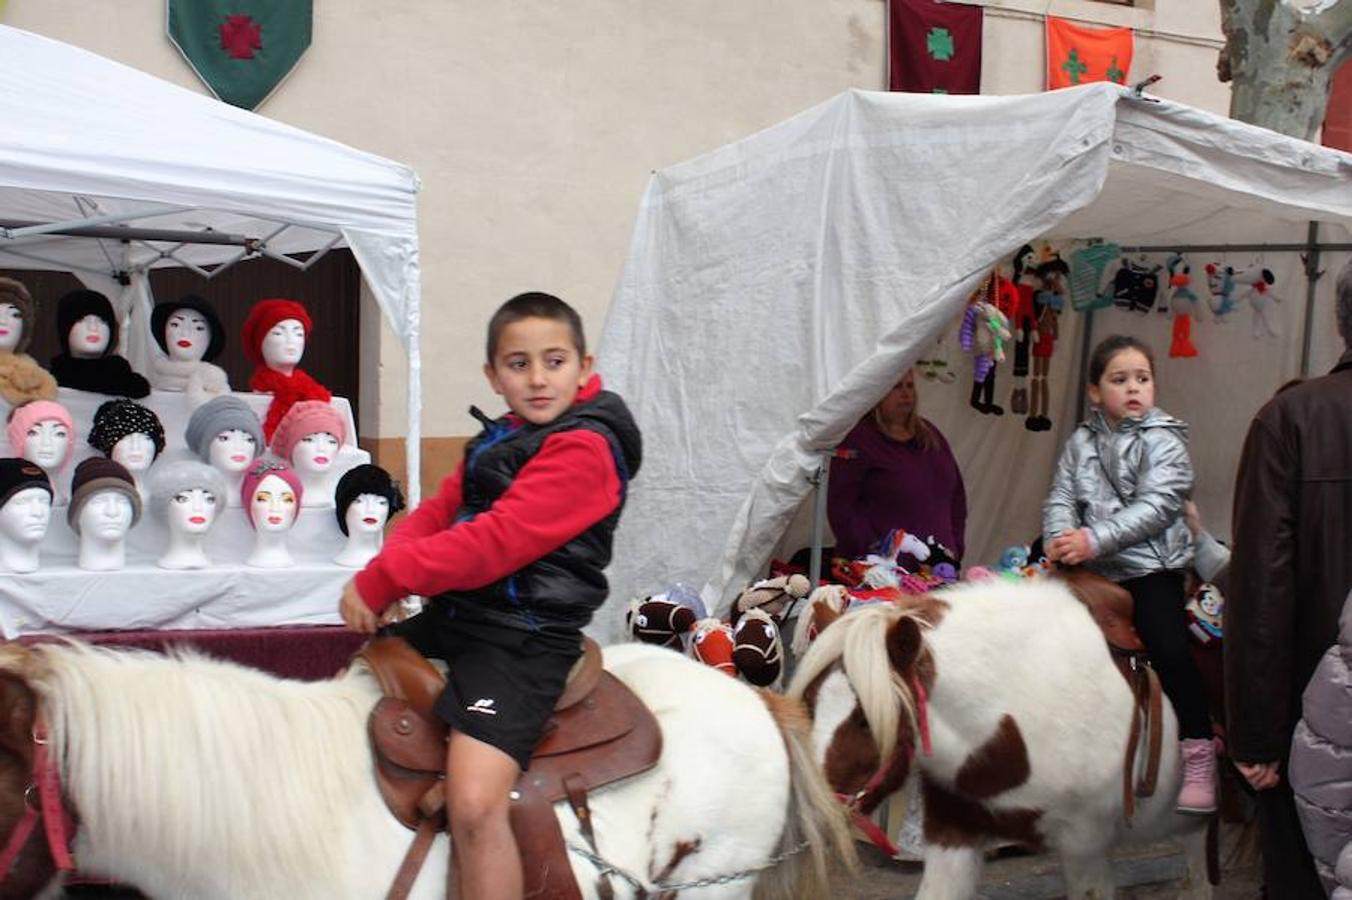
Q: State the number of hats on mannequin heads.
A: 13